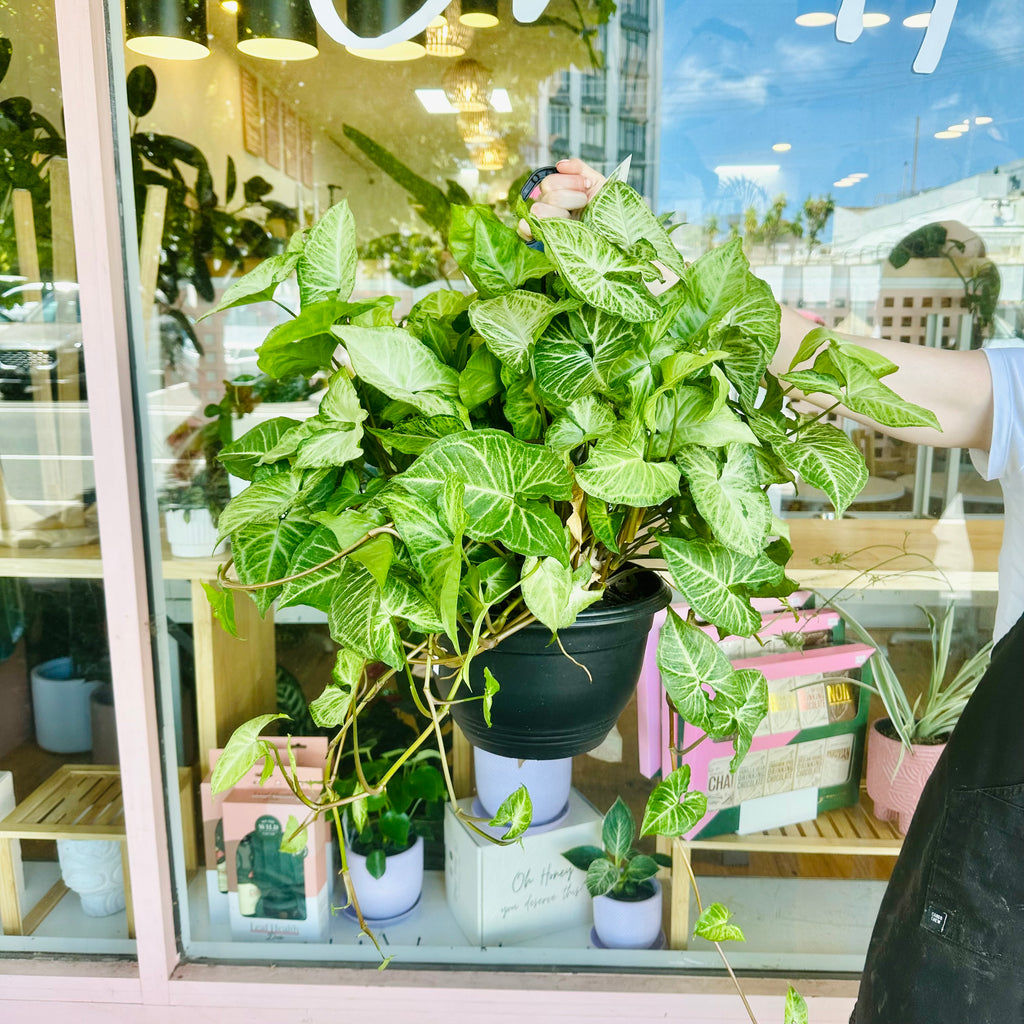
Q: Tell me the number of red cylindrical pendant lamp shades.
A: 0